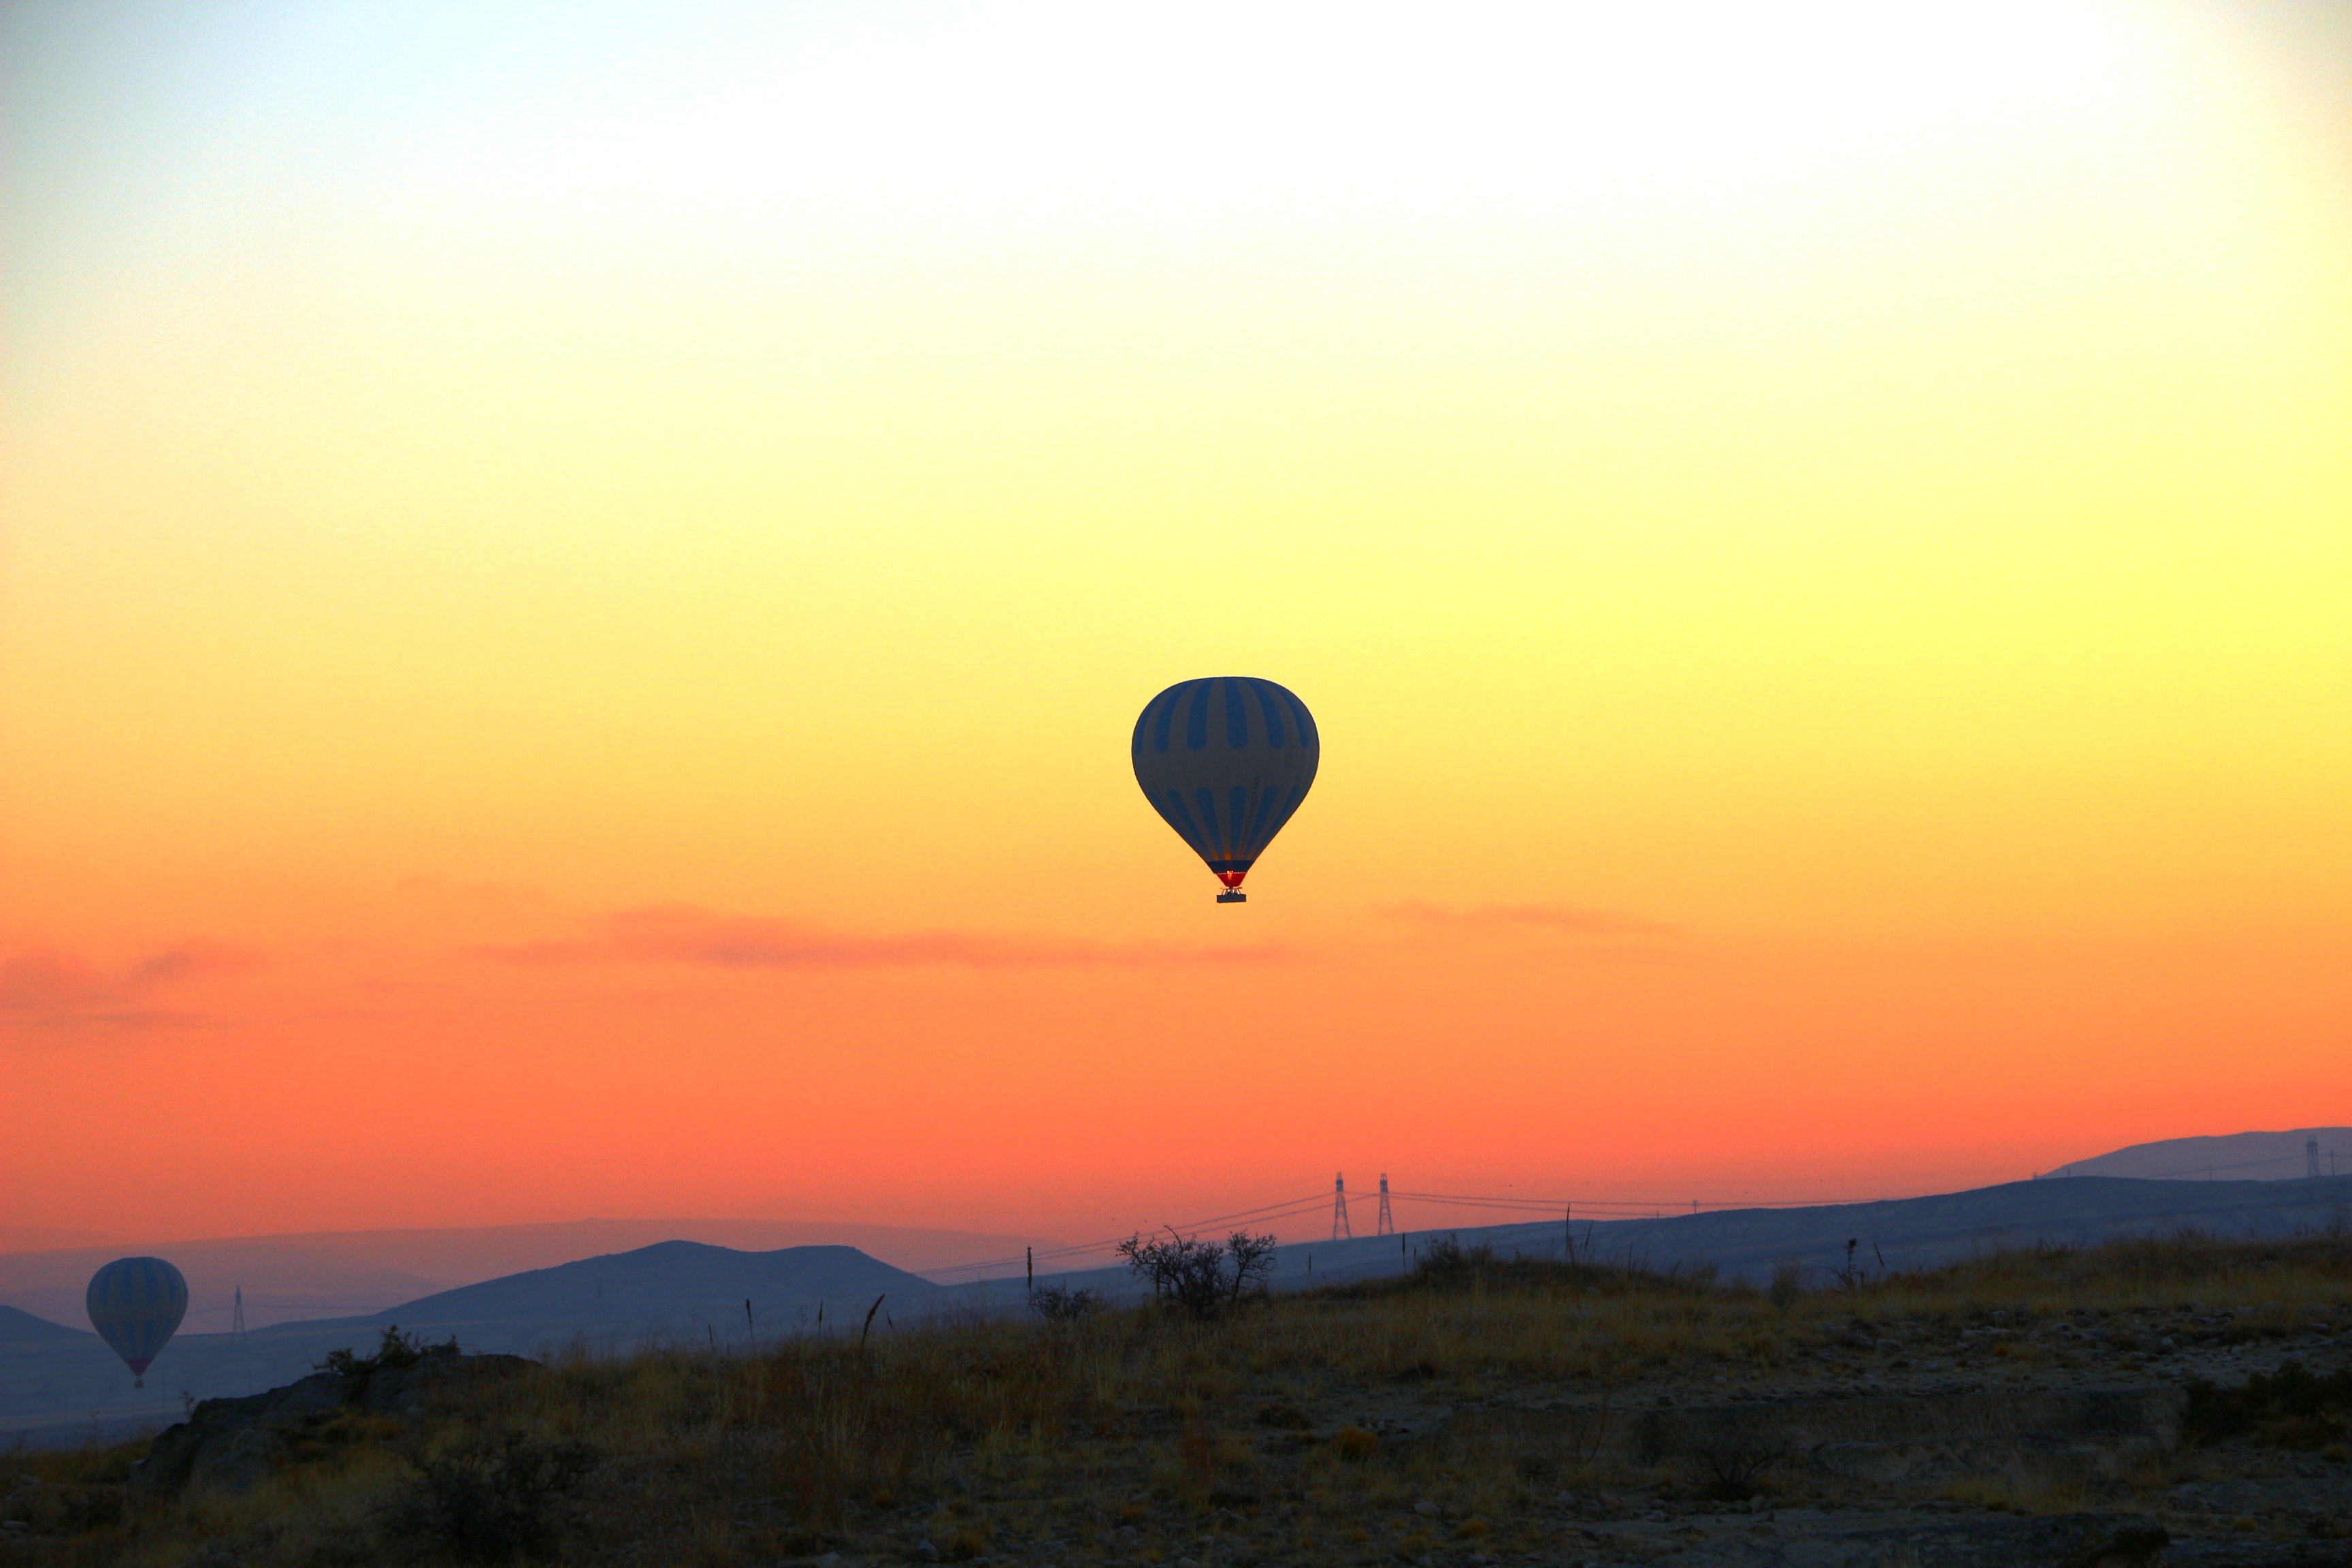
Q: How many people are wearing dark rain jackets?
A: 0